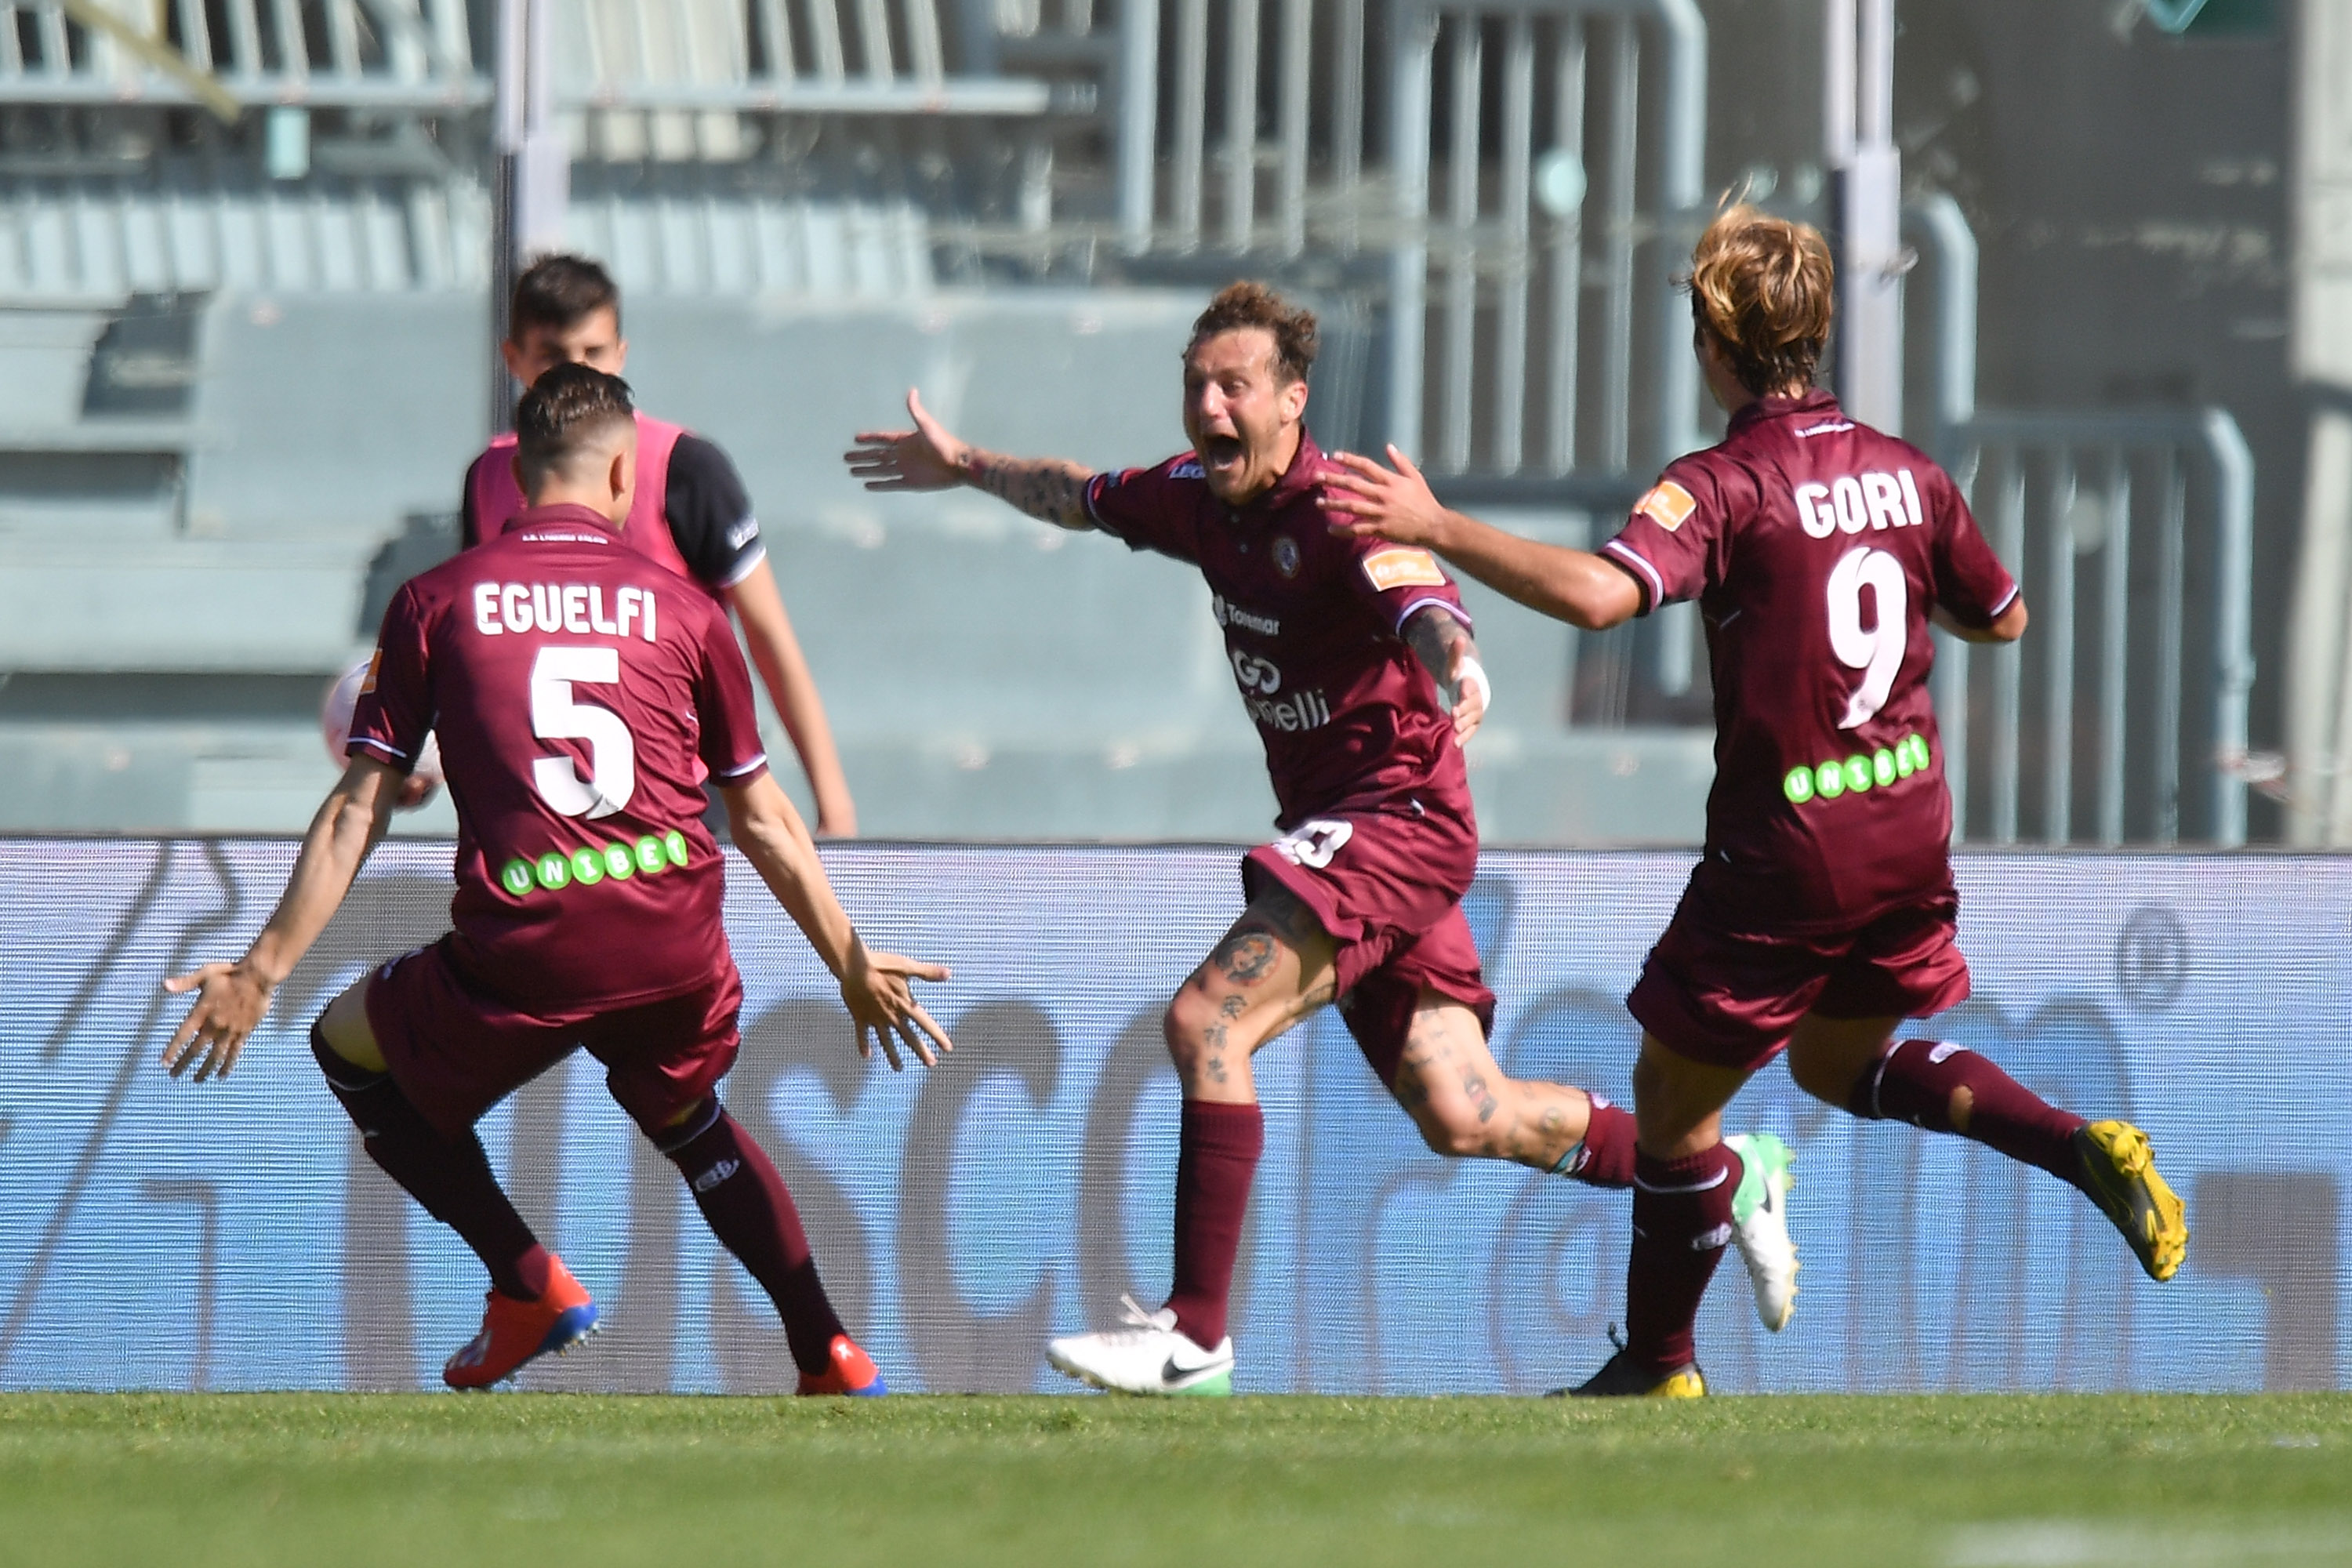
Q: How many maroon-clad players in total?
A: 3